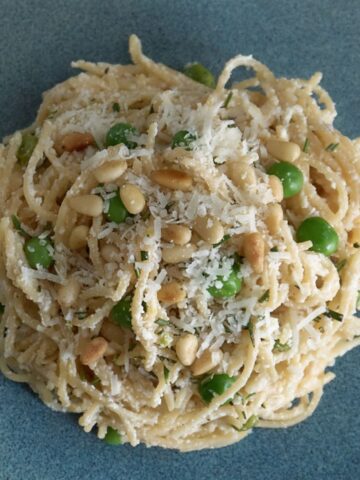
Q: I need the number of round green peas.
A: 12